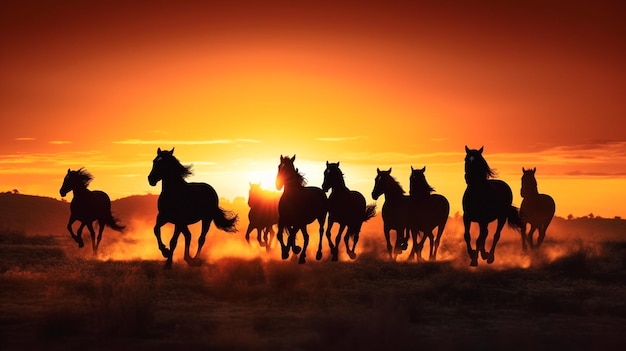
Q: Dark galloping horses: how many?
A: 9